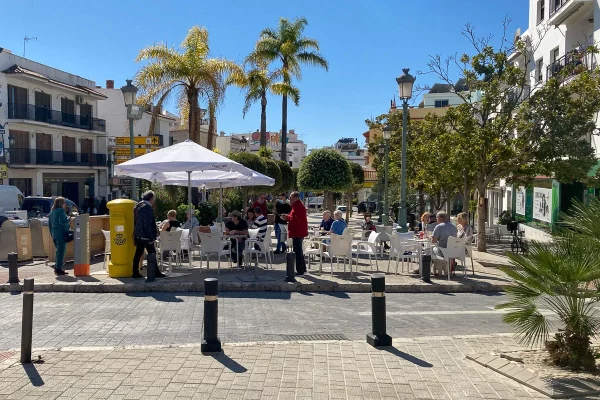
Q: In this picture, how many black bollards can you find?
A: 7